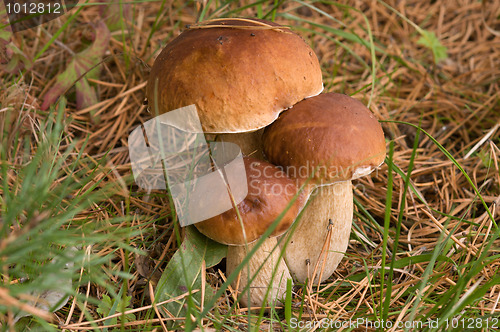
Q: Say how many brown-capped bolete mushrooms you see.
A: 3